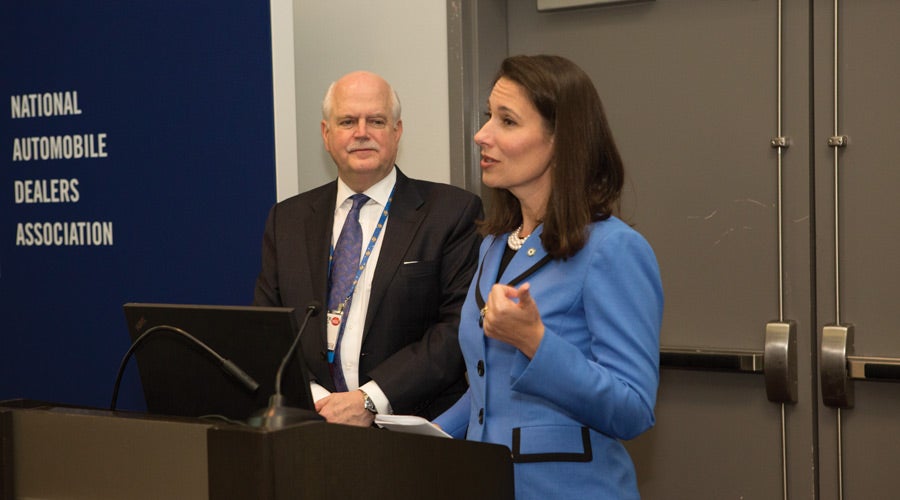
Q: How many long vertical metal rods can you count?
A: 2